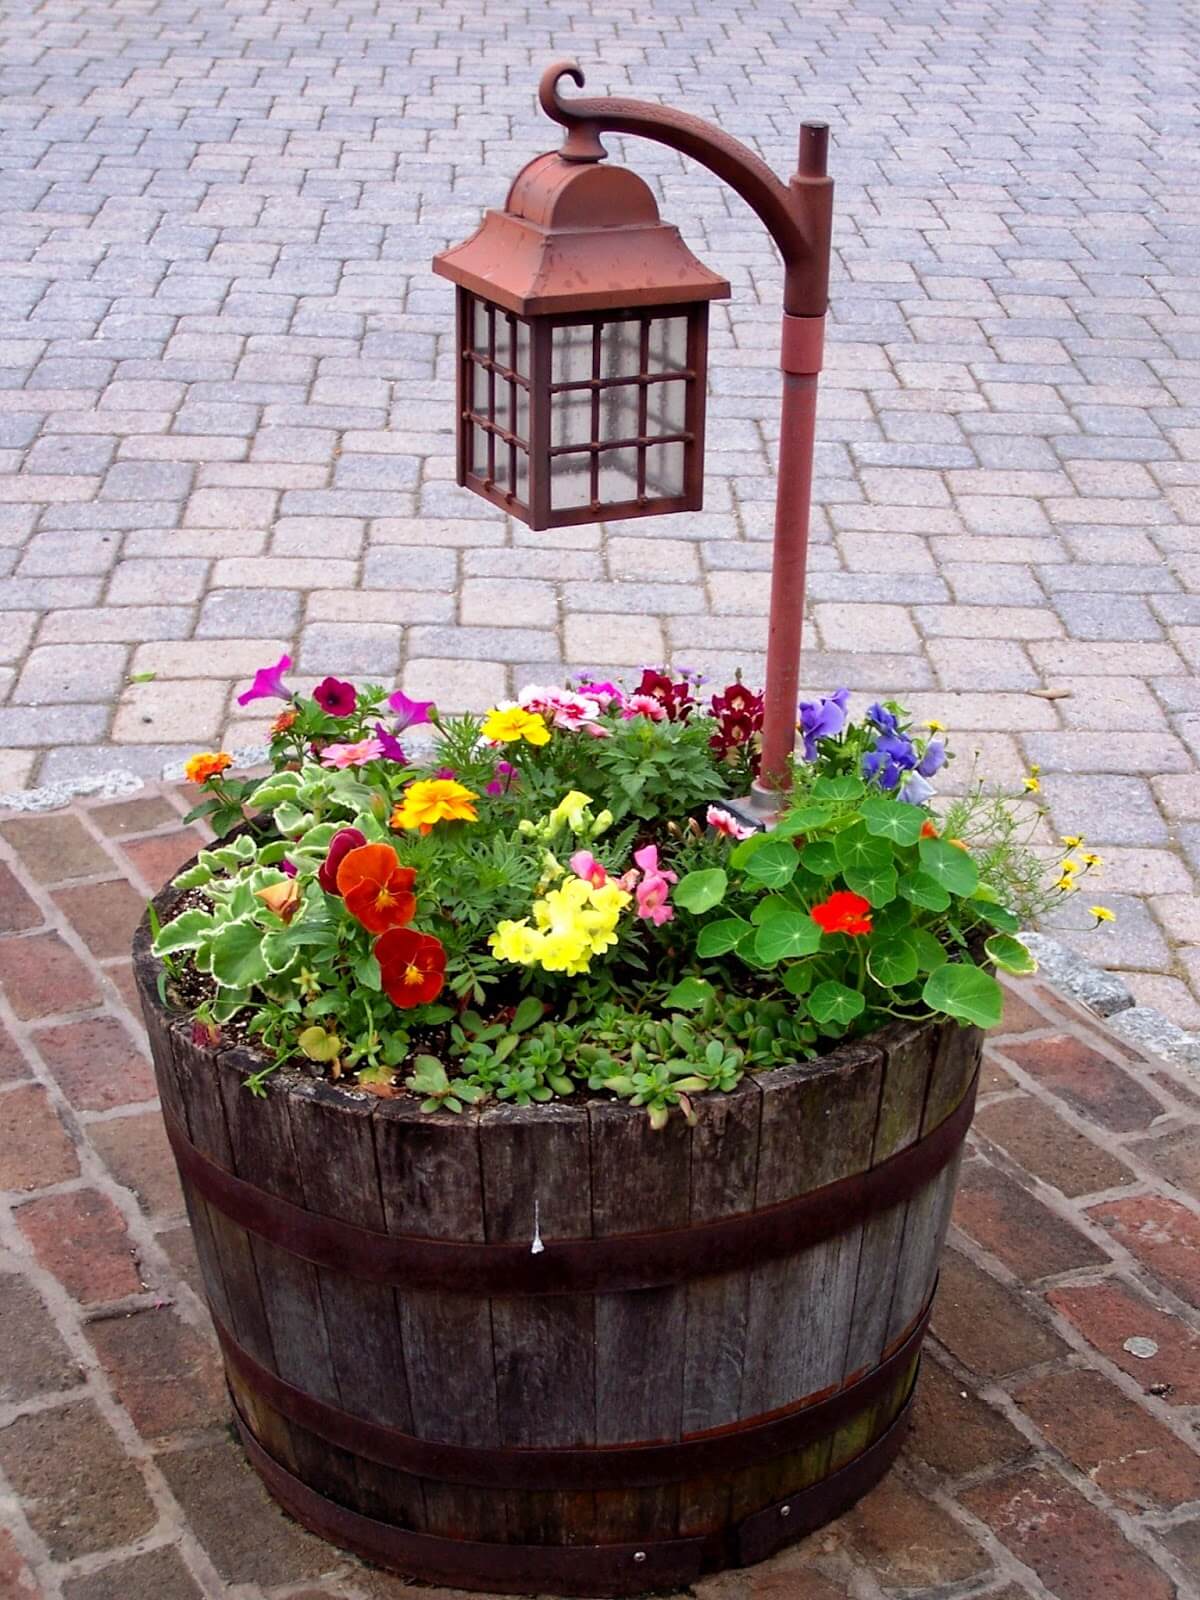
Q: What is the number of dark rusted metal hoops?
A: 3